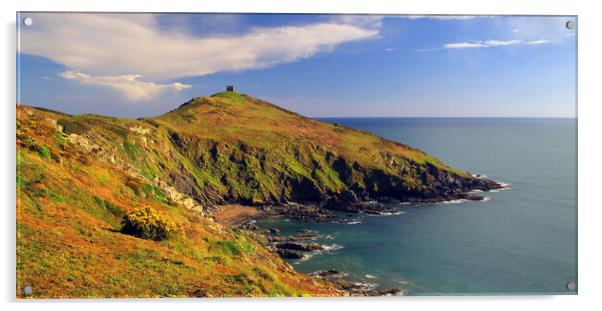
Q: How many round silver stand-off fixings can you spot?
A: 4